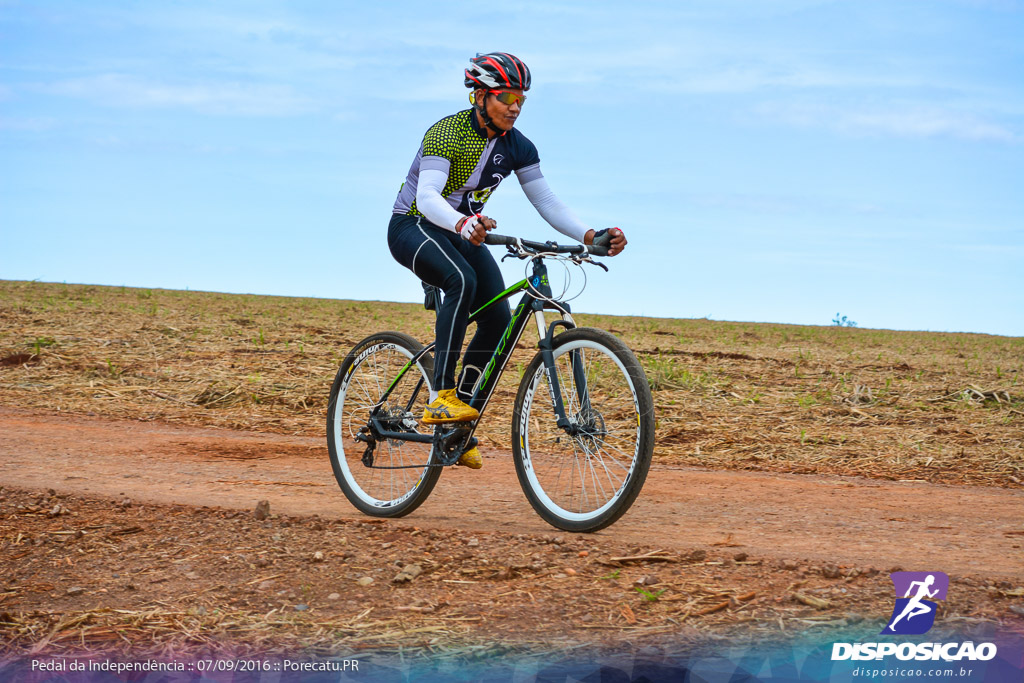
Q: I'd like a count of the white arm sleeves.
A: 2